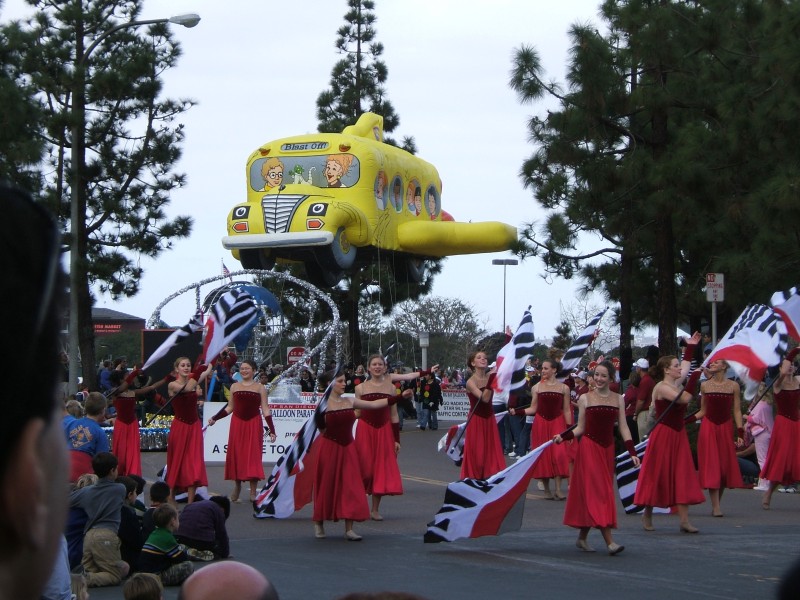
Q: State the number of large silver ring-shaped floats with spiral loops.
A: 1